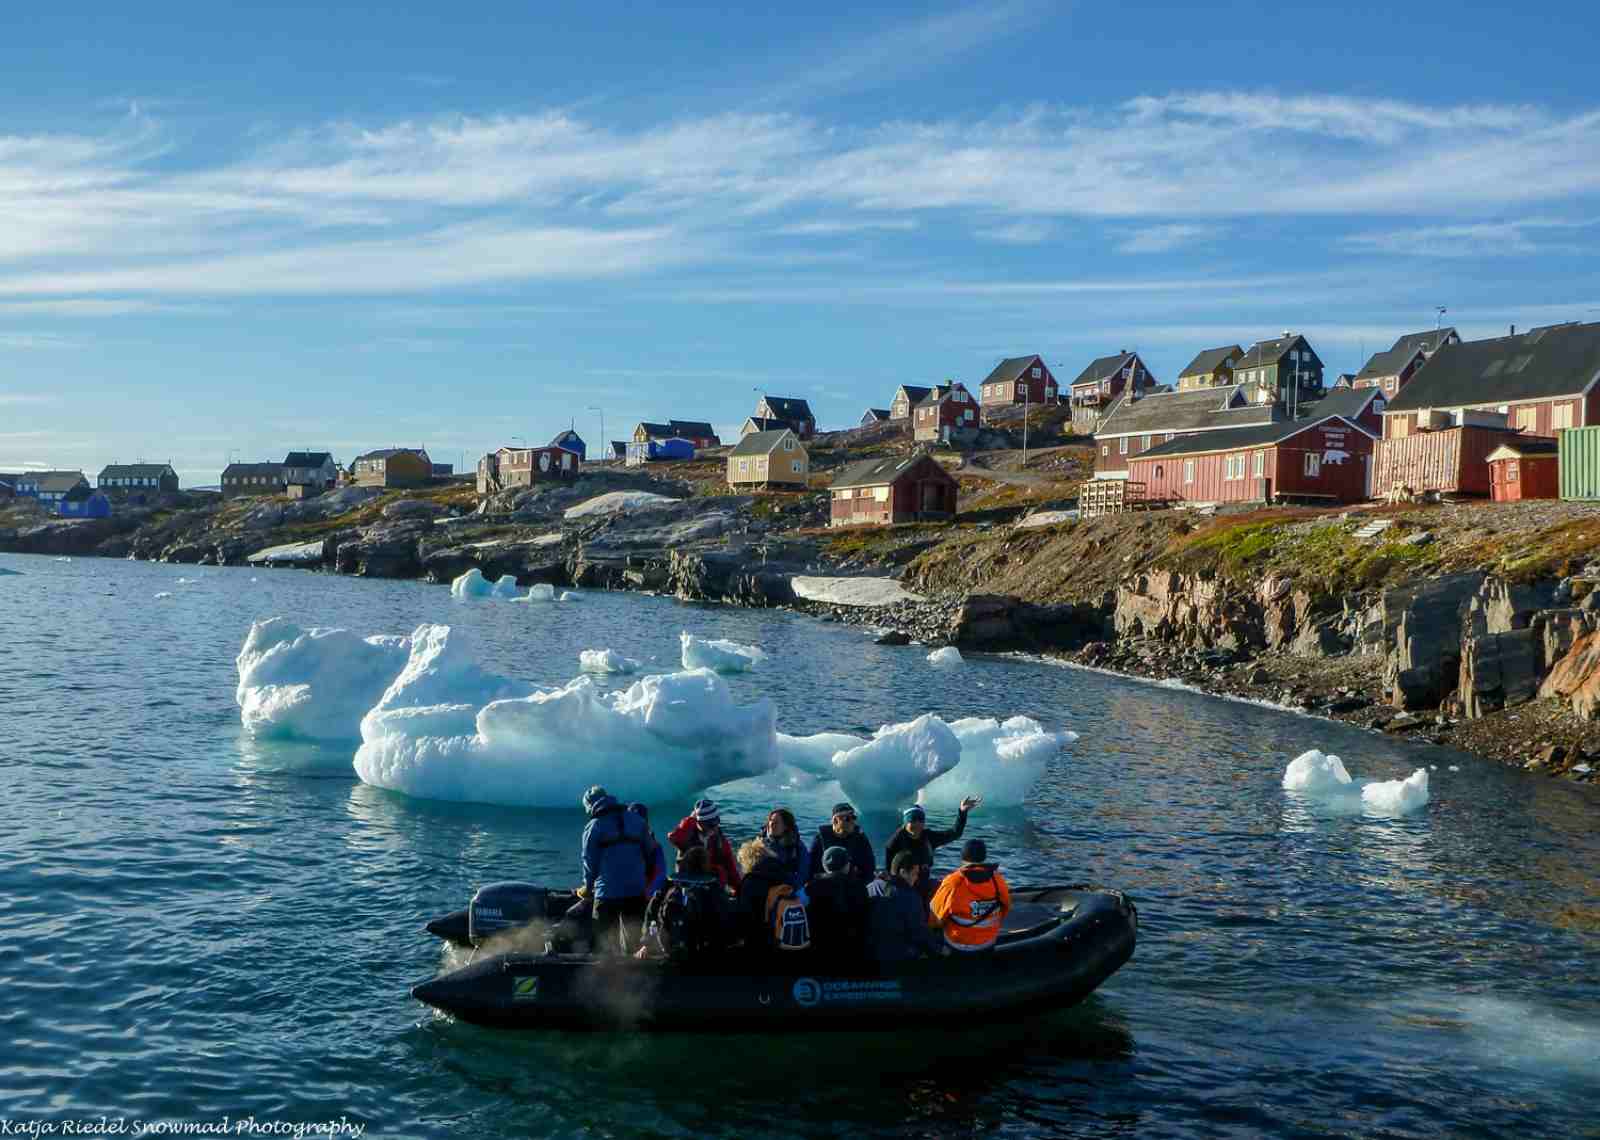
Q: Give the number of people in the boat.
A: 11